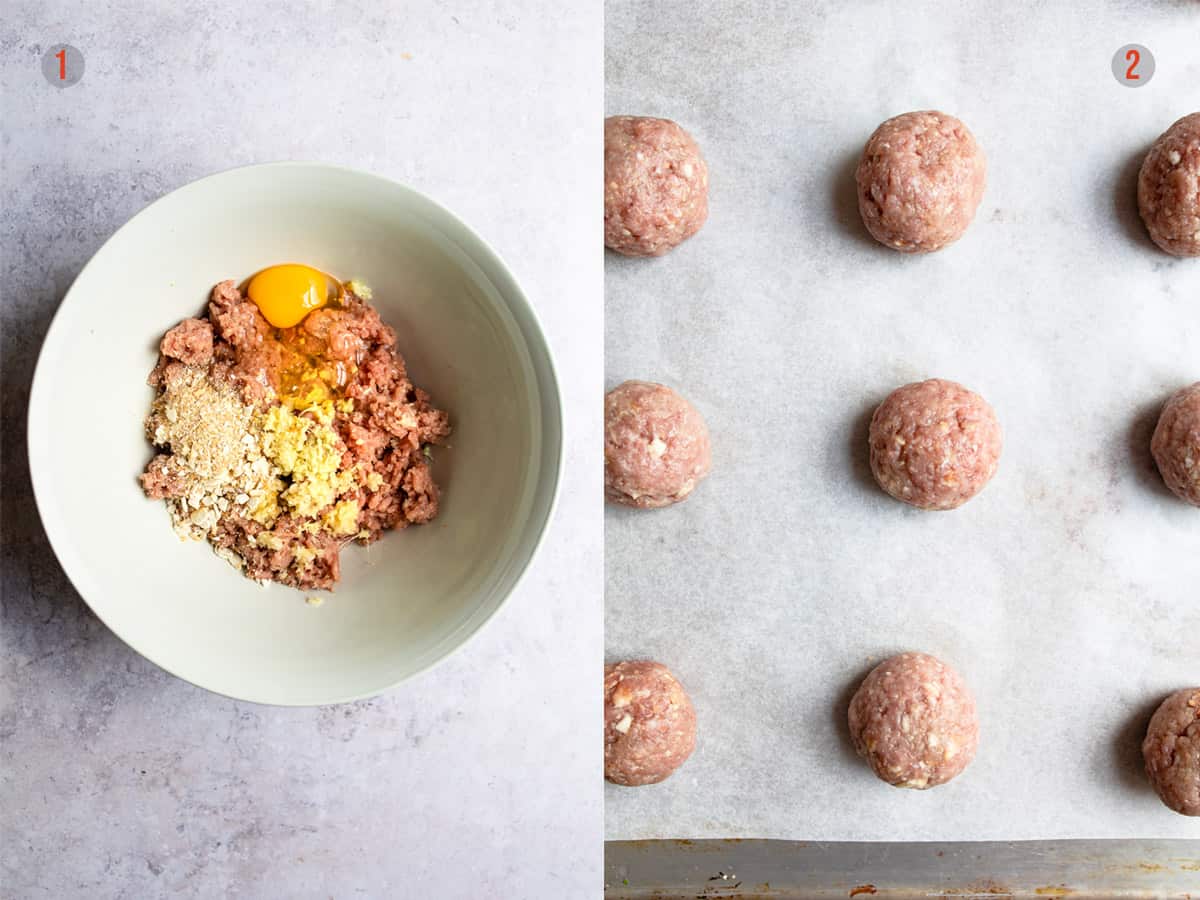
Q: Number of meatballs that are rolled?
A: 9